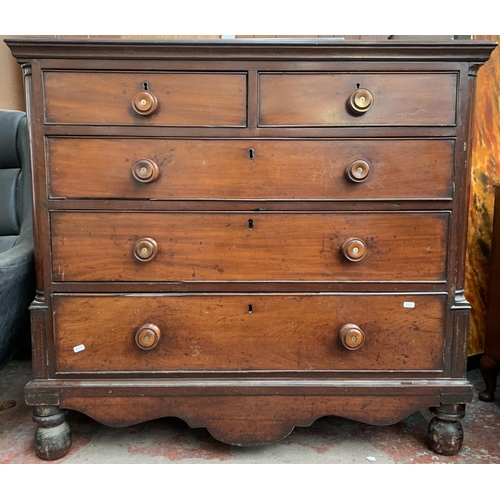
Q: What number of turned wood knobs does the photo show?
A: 8